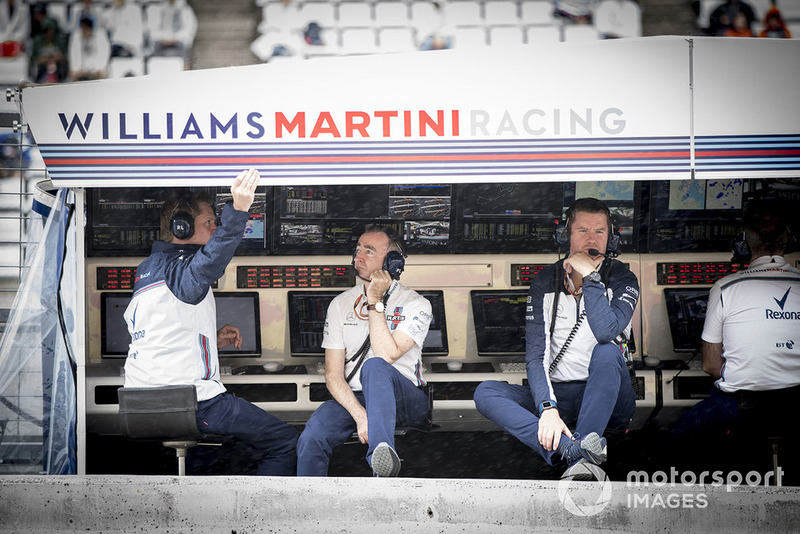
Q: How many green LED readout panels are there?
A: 0